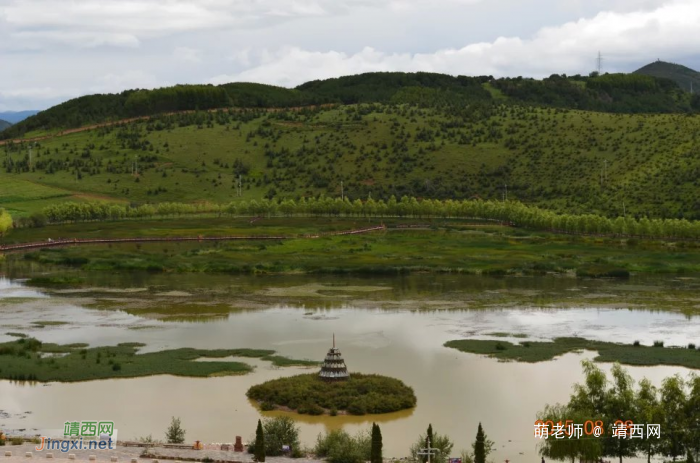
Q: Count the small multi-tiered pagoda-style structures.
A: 1